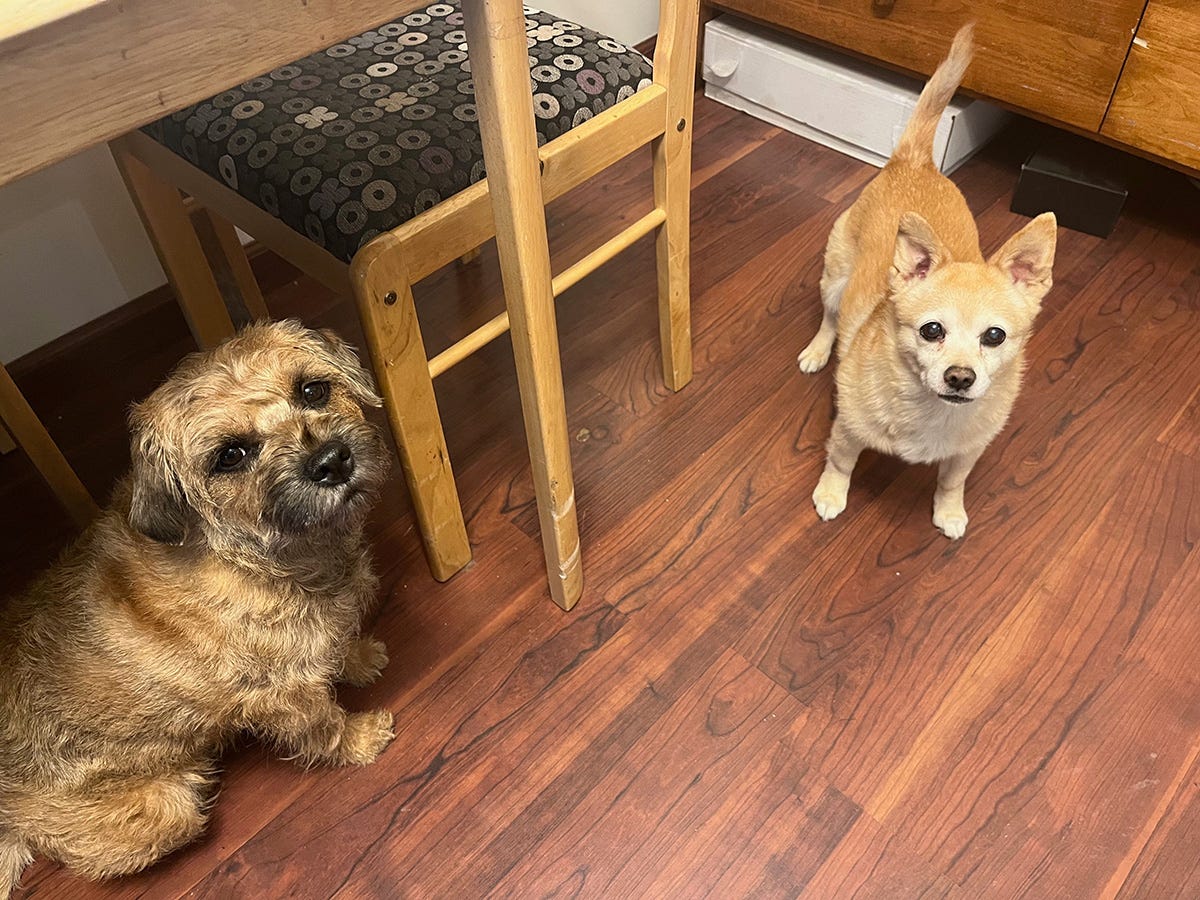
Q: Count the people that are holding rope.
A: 0